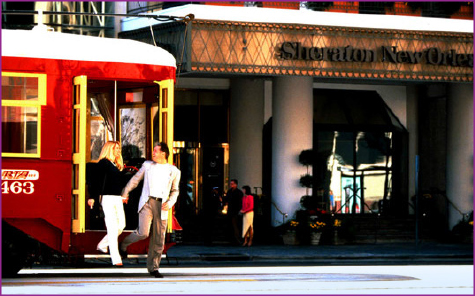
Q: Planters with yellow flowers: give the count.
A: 3